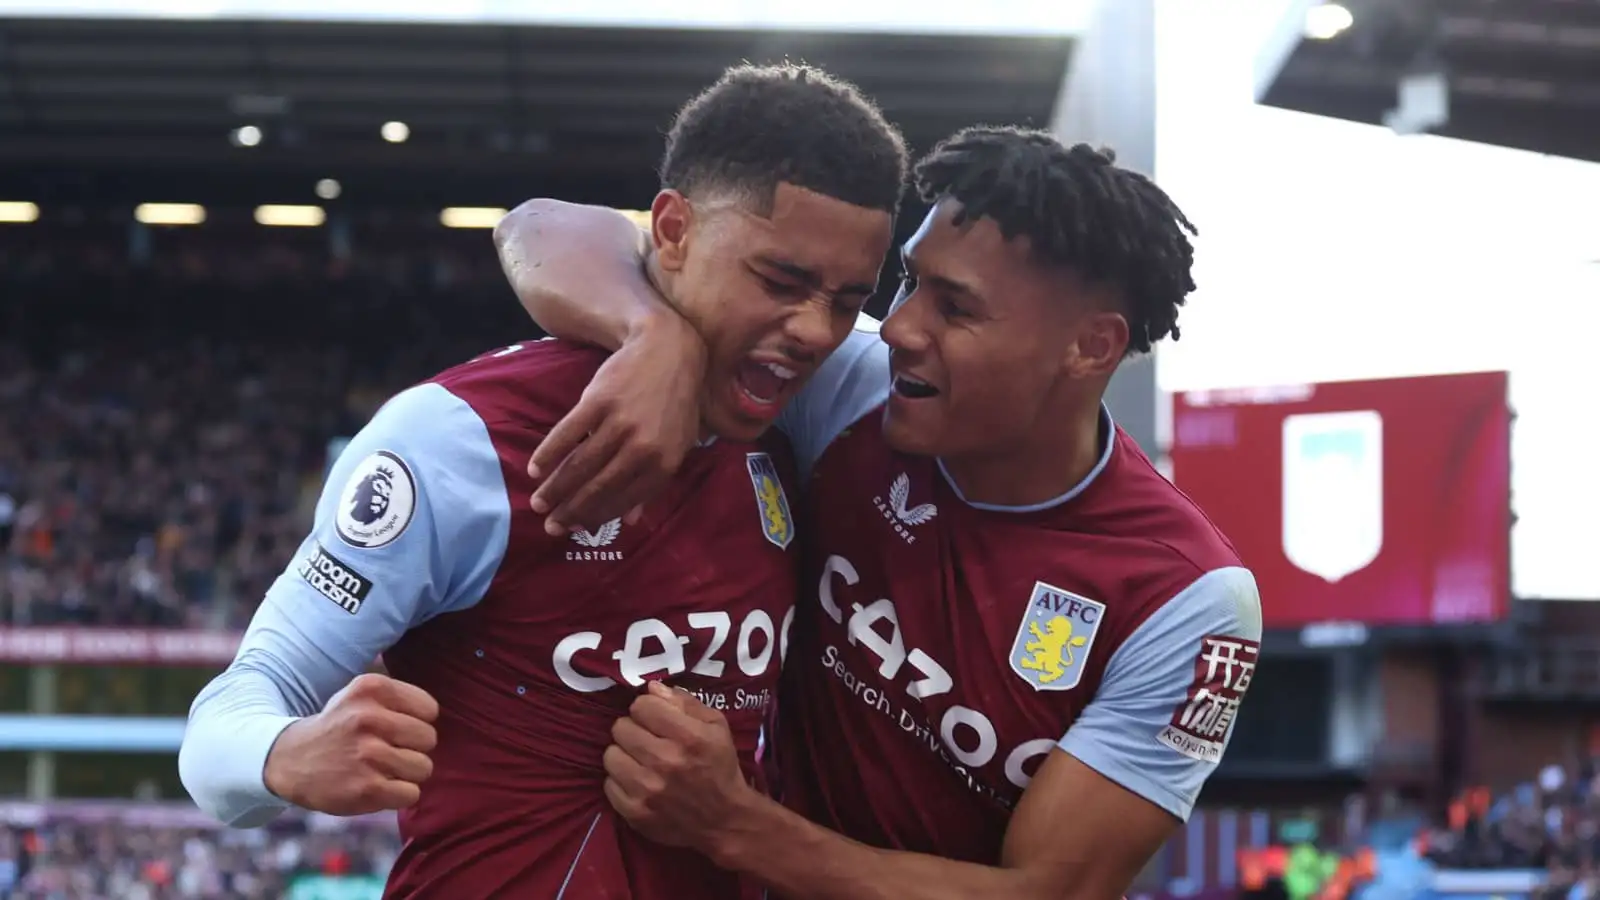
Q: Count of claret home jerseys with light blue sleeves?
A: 2